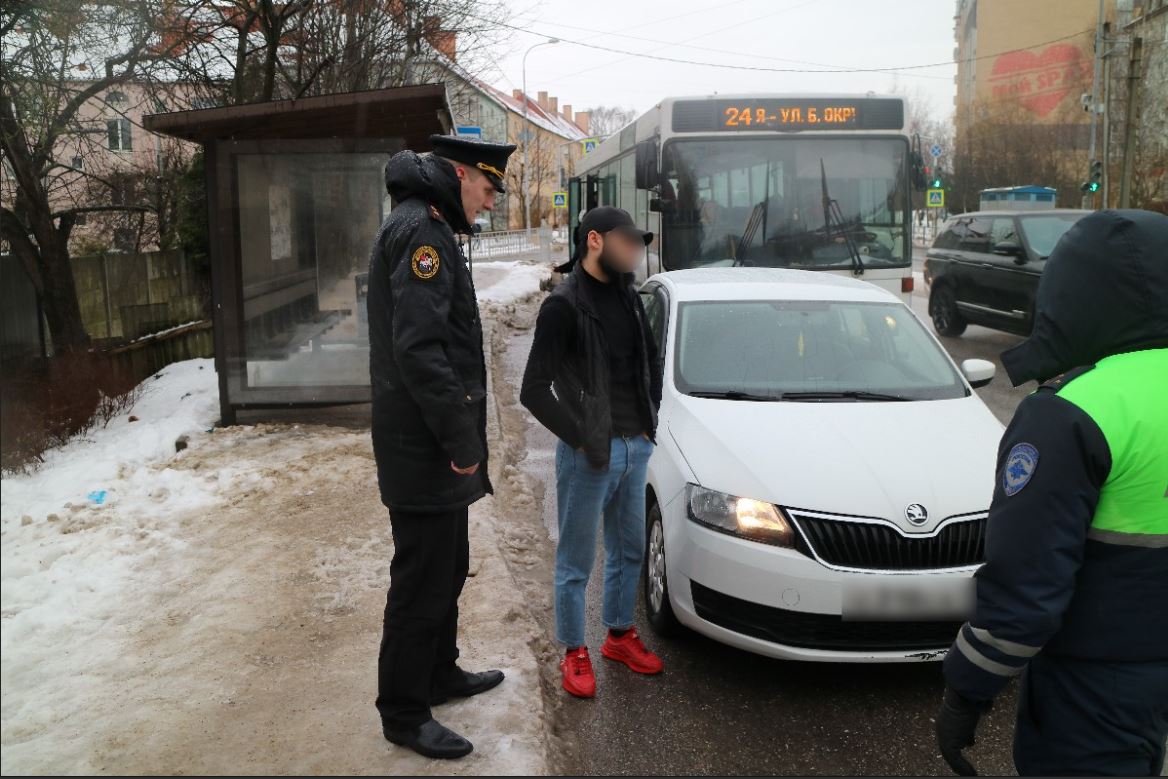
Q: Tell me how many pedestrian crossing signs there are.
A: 3